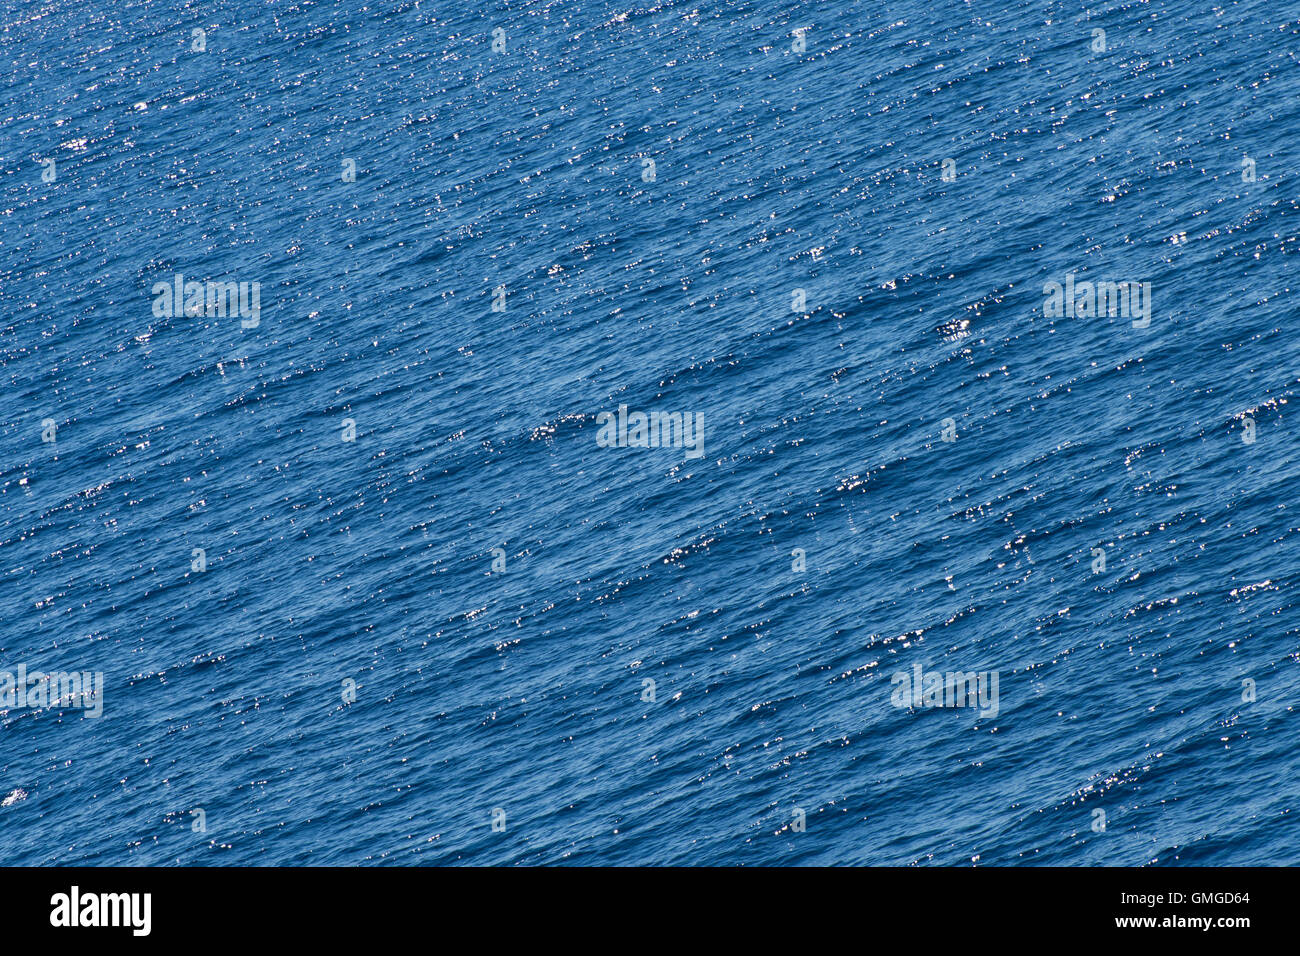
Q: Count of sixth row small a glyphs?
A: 3